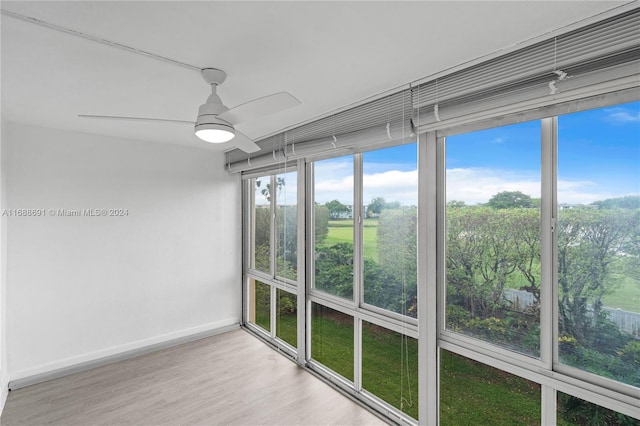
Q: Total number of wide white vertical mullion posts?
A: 2